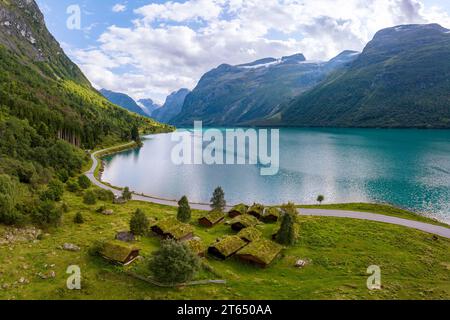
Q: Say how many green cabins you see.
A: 12